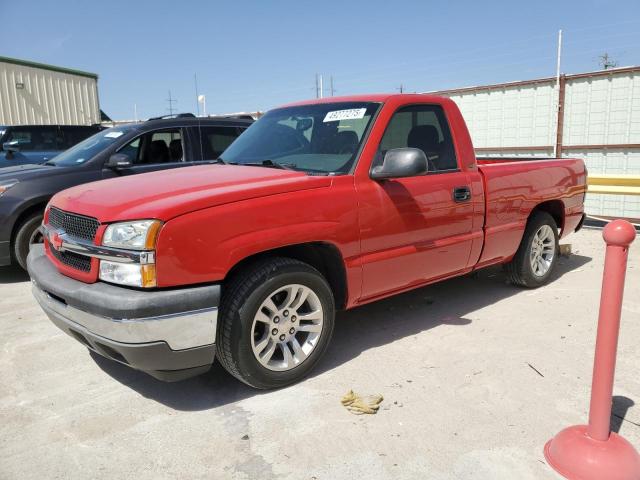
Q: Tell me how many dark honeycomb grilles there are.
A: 2